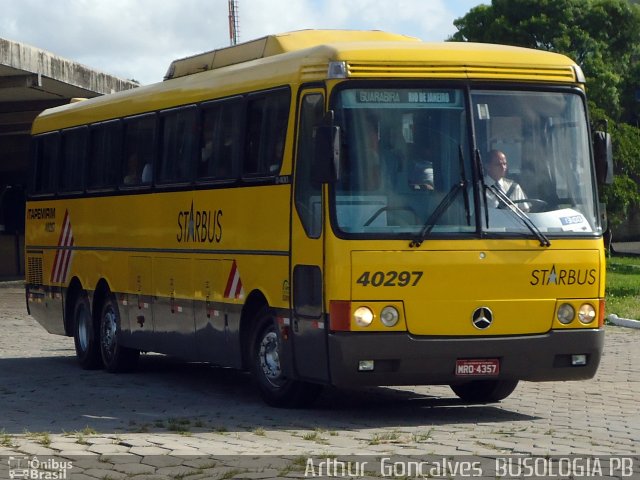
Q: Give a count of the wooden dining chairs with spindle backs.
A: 0